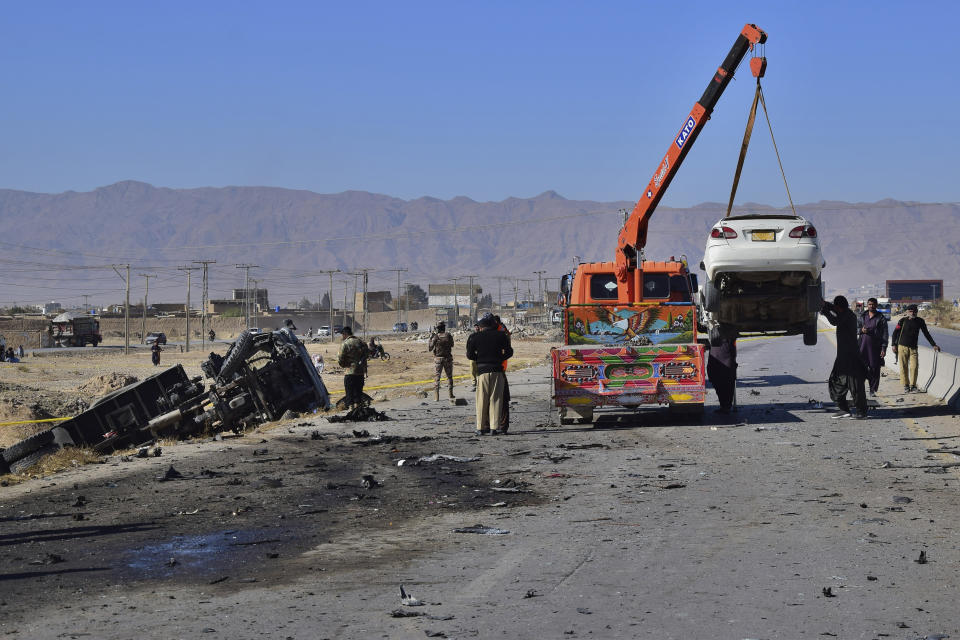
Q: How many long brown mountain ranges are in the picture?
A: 1